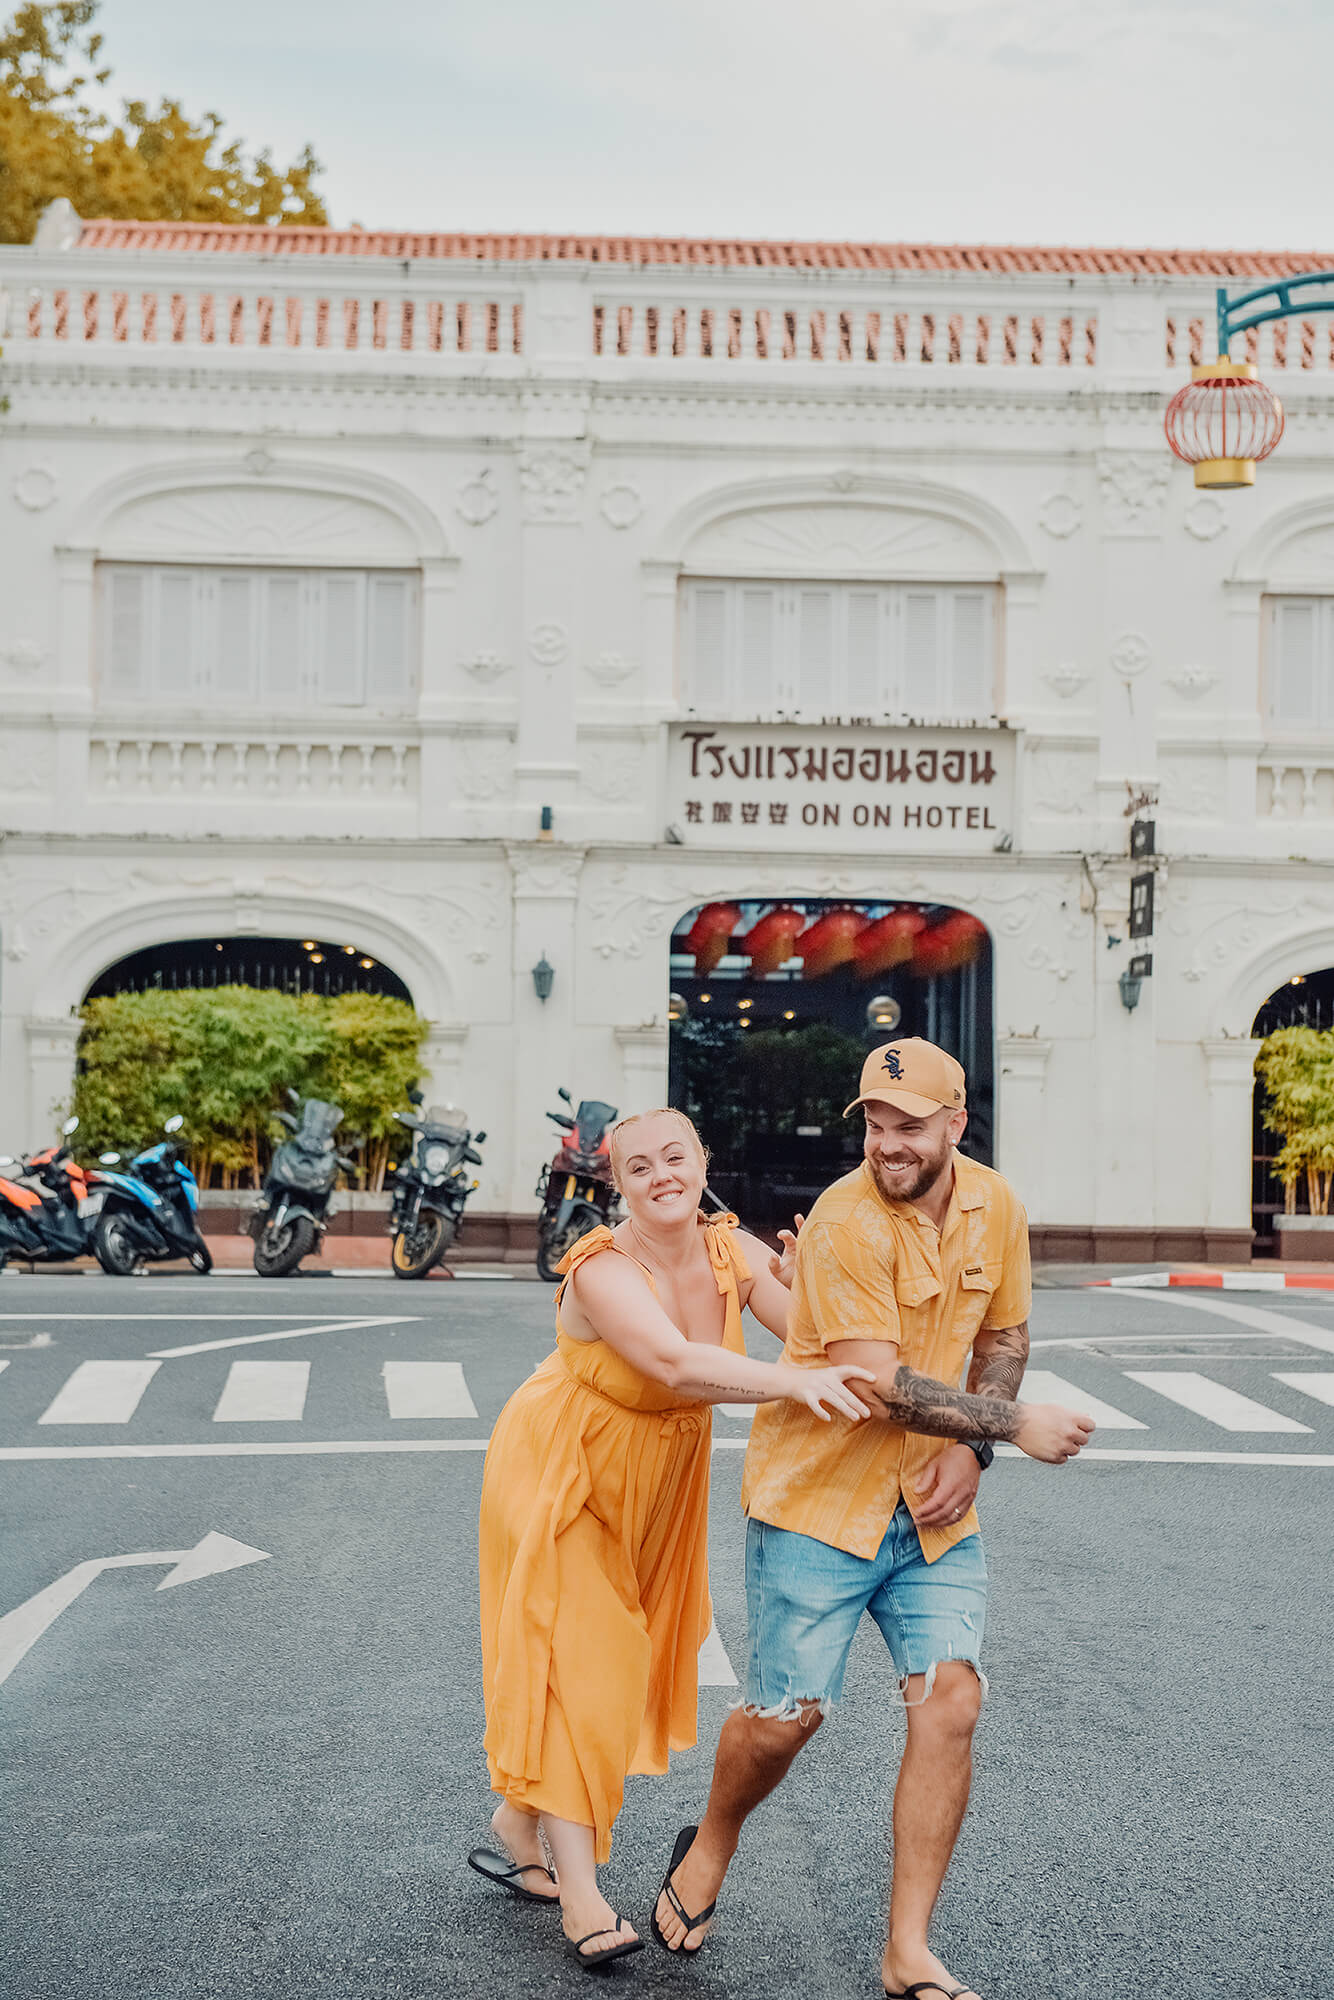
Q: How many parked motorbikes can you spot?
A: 5